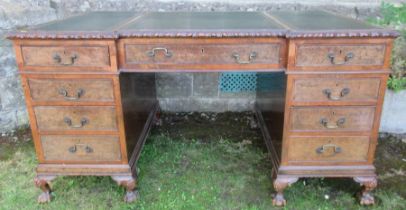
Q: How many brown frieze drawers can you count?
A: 3